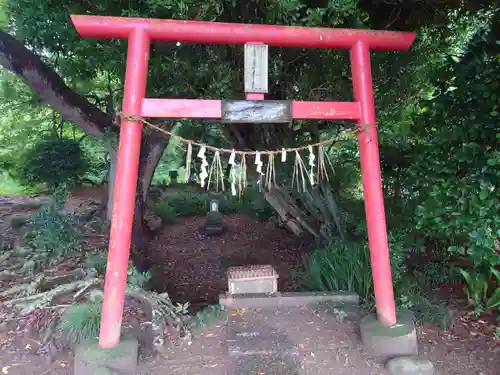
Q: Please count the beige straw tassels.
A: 6